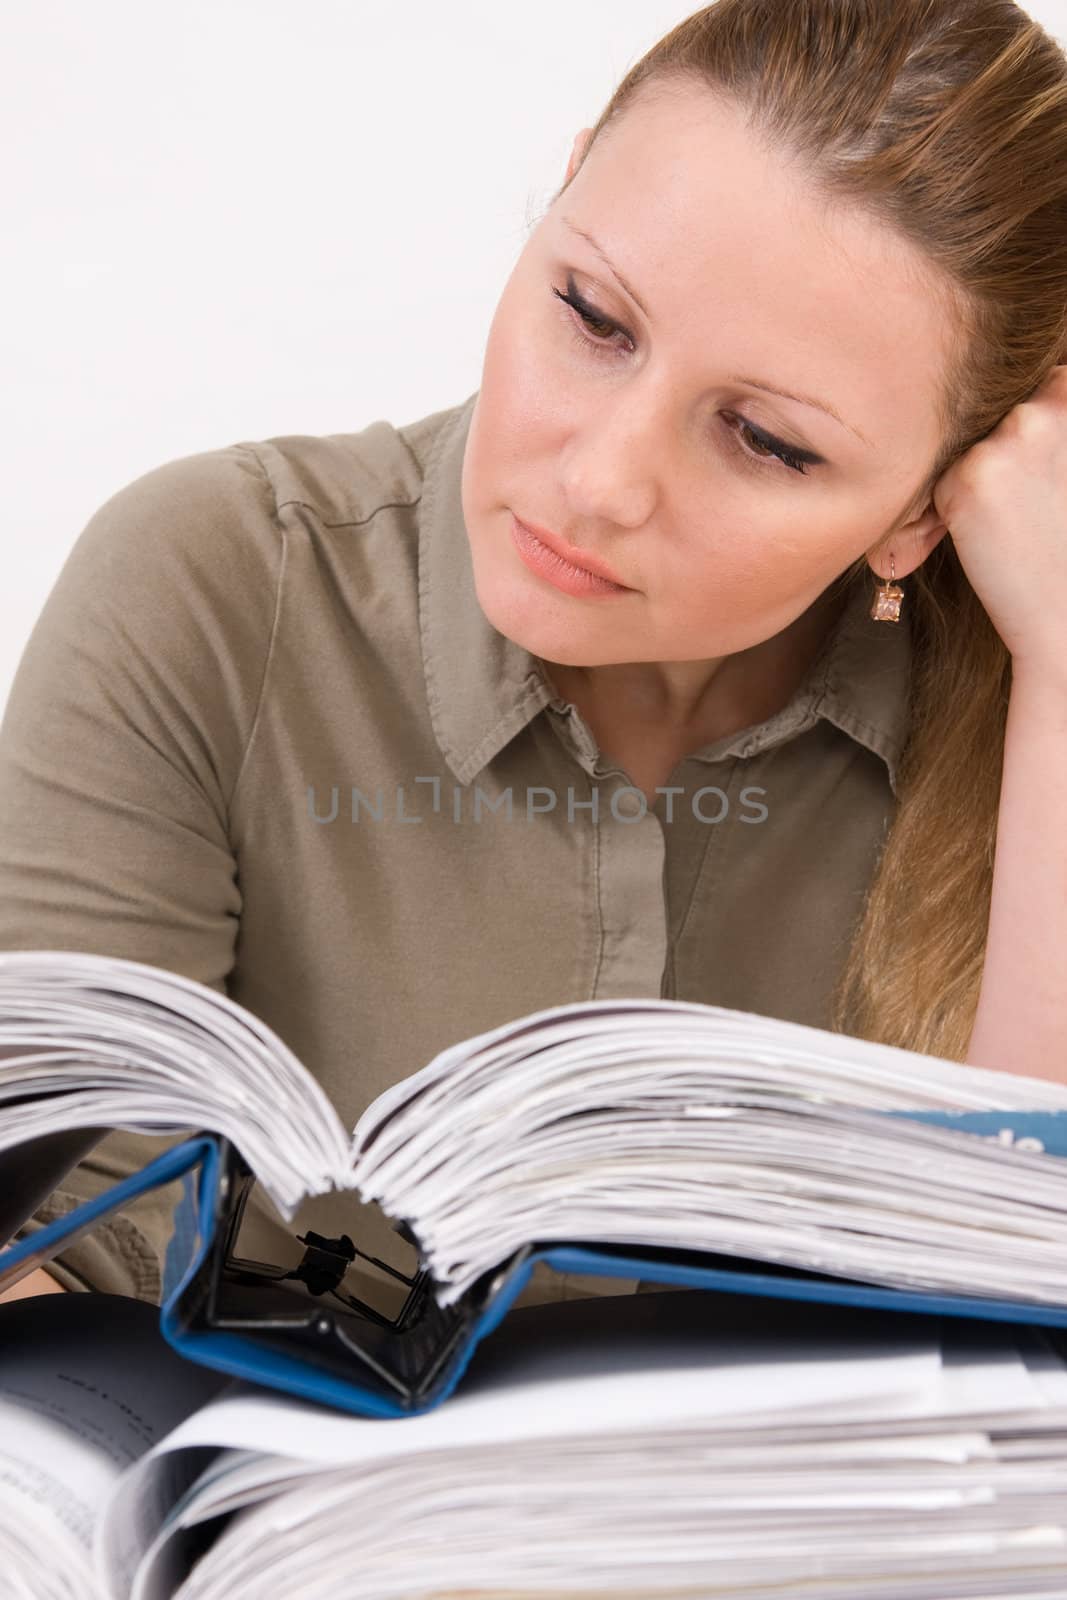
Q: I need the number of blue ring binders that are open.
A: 1